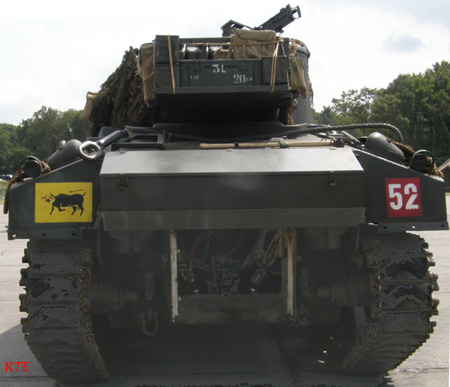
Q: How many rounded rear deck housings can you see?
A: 2